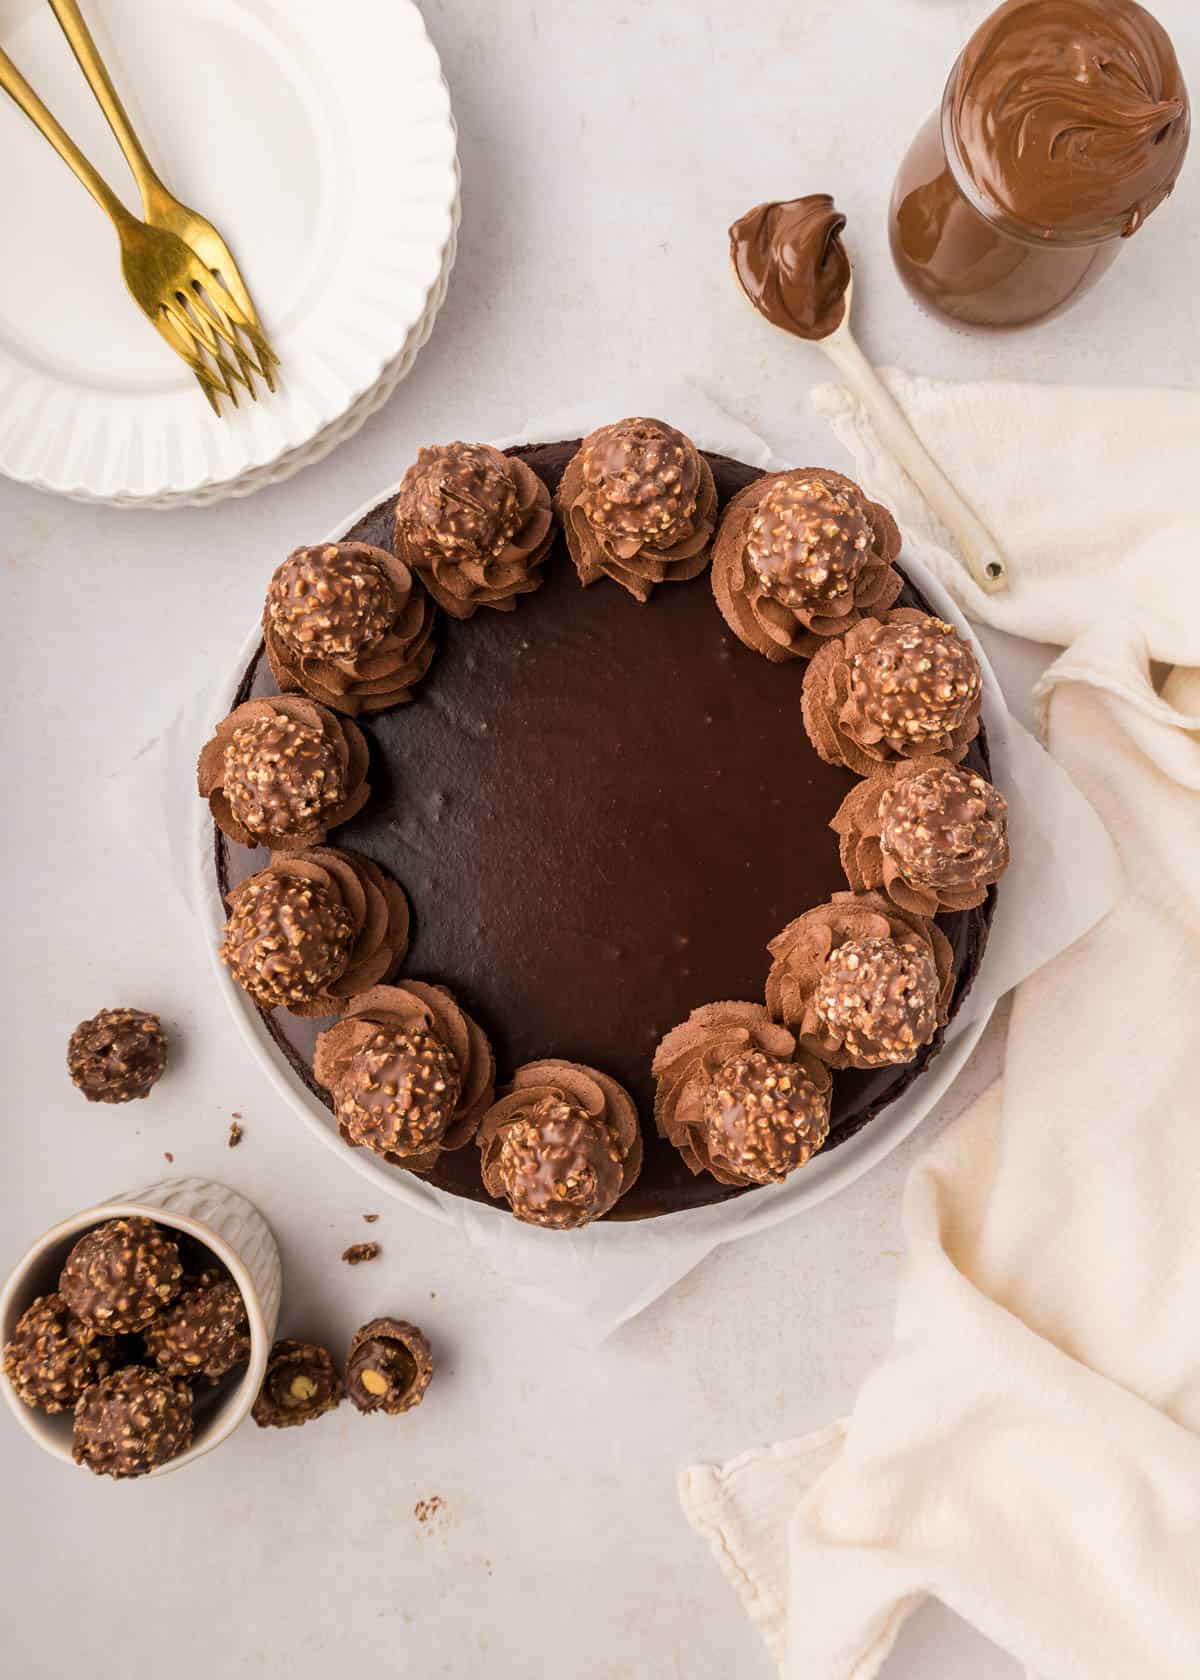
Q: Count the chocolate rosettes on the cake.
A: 12